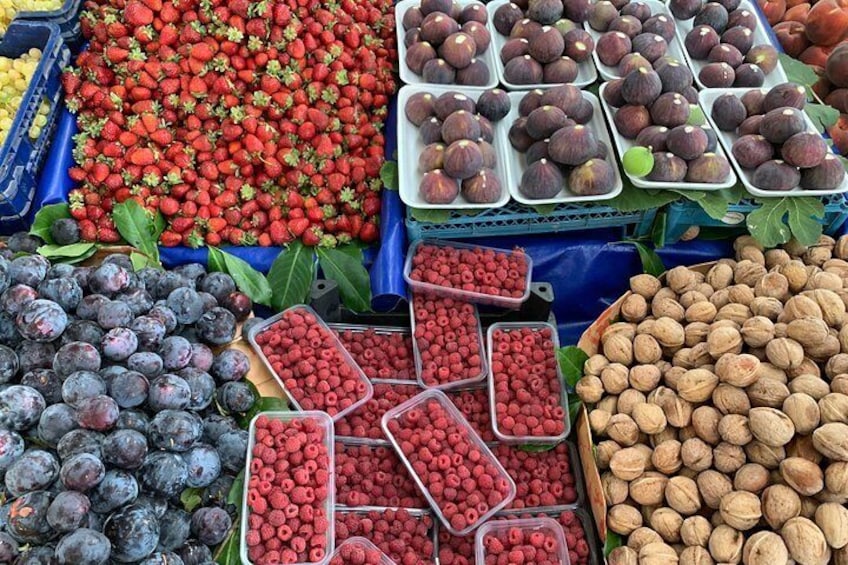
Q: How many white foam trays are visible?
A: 8